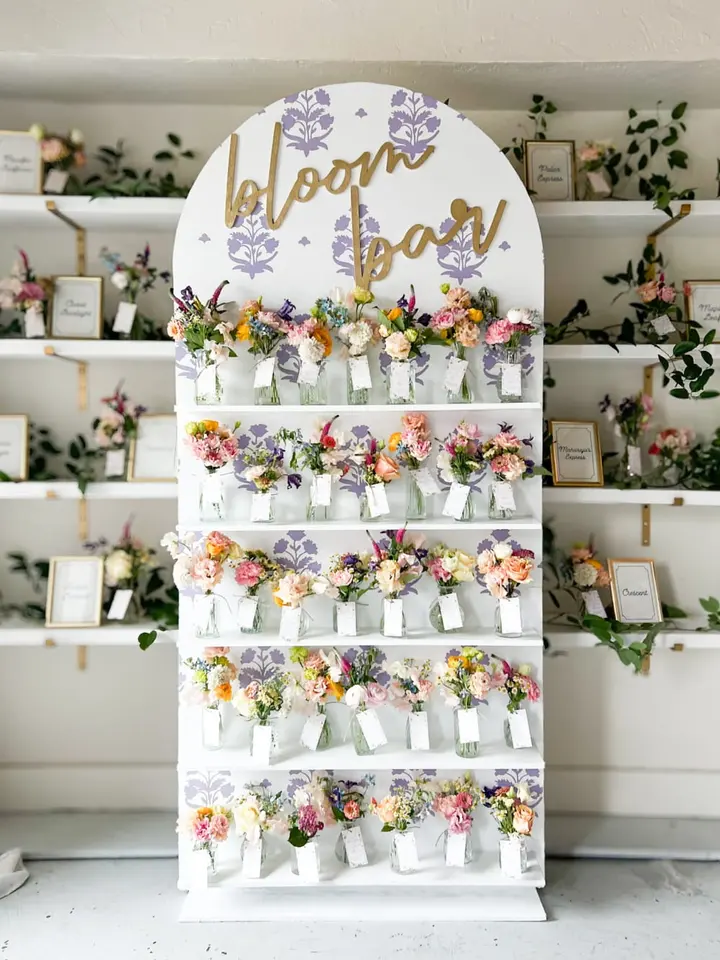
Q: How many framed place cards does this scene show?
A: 9